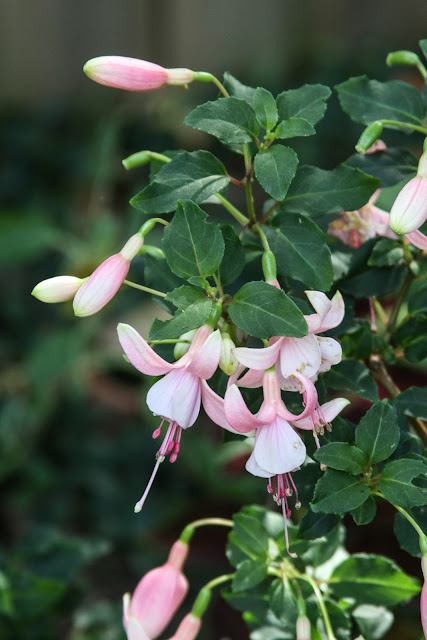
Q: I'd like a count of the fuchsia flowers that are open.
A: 3